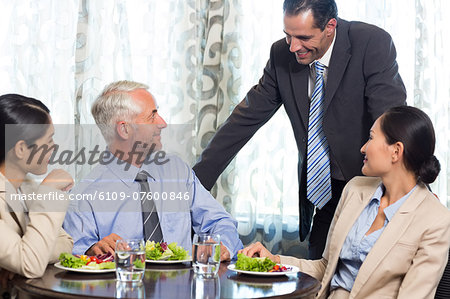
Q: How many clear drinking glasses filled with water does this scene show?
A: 2